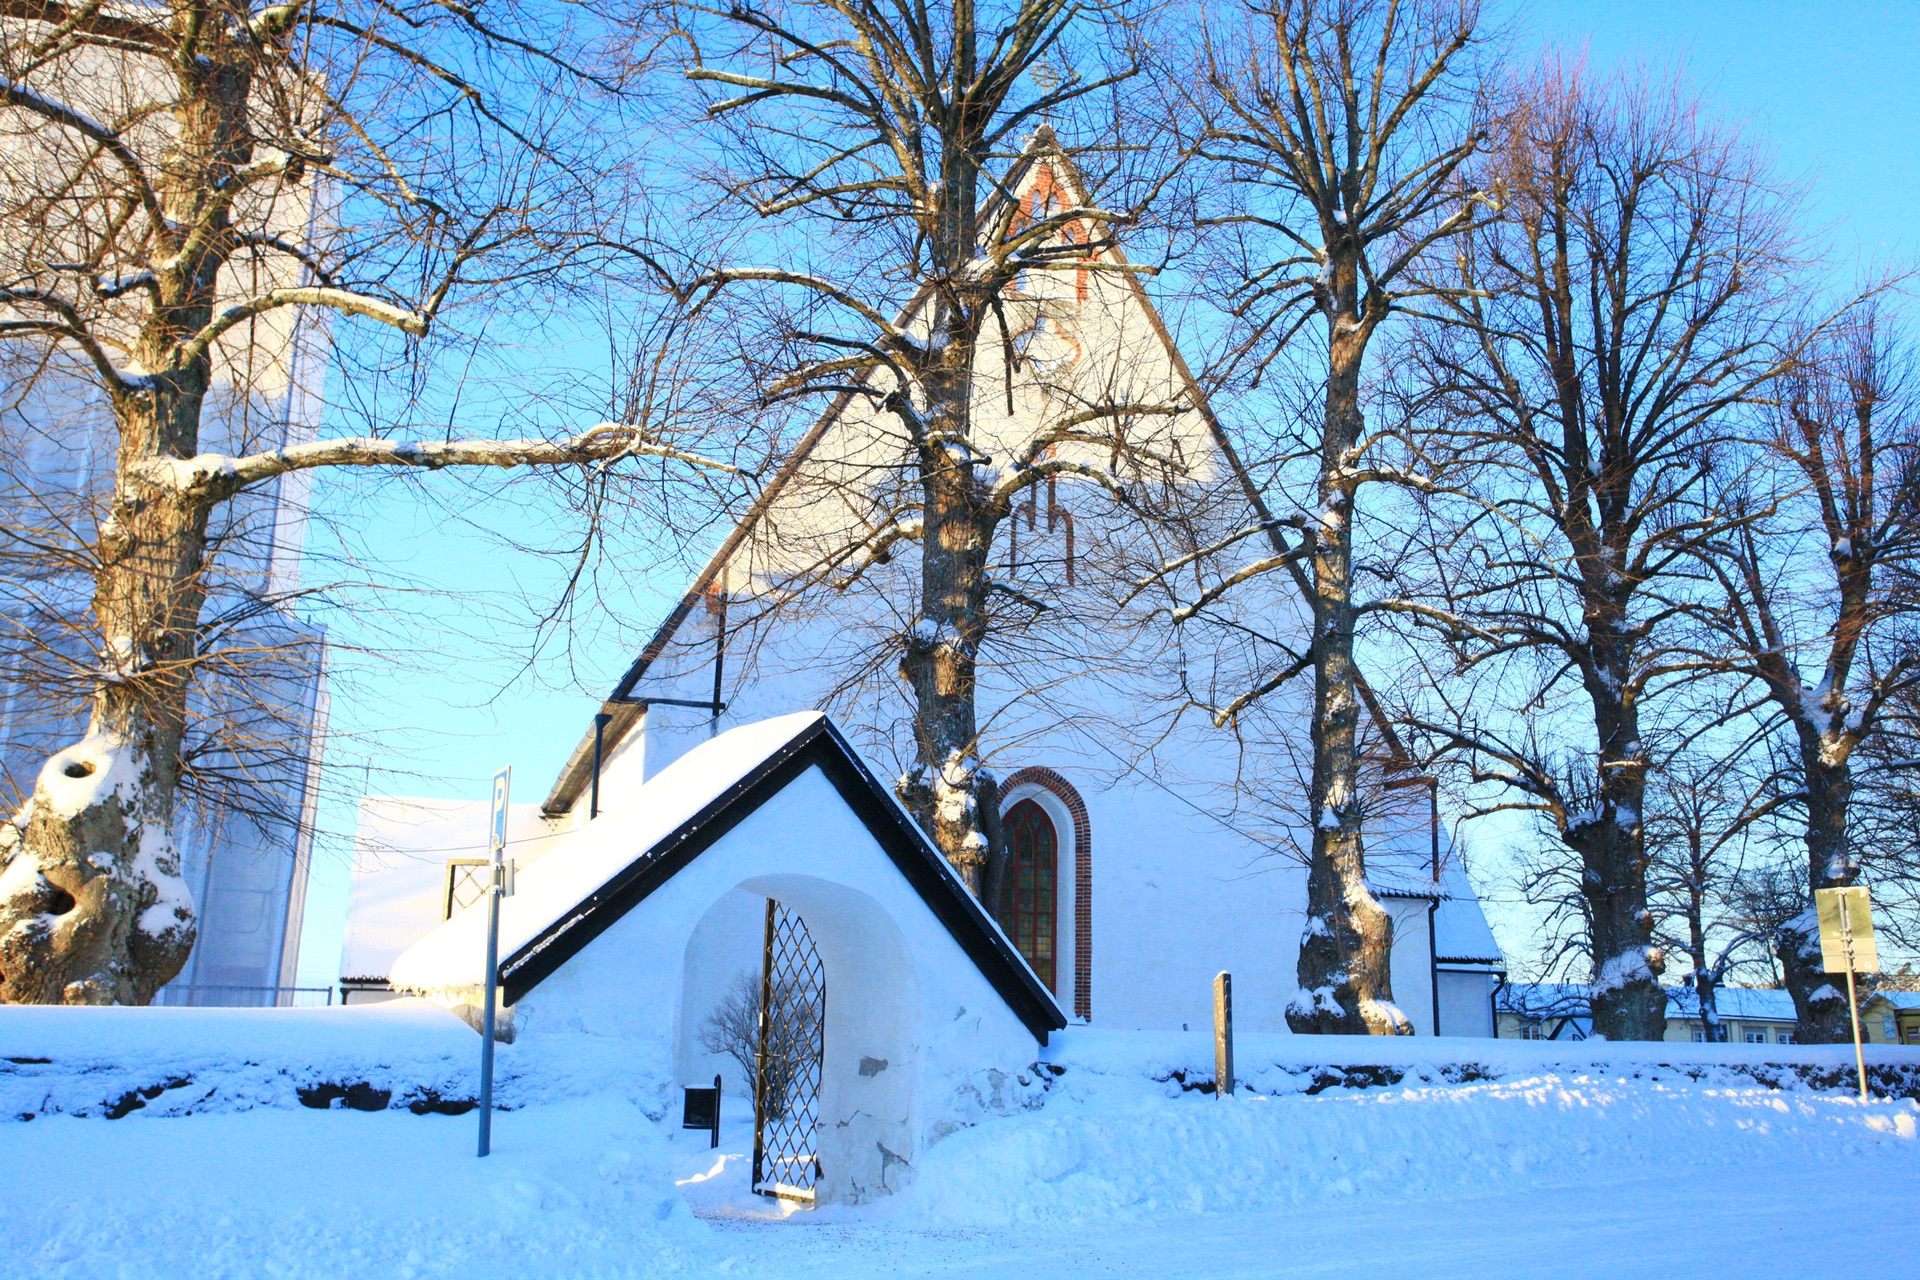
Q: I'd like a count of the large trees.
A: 5